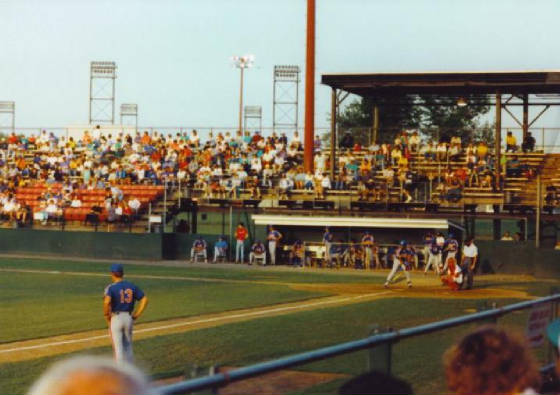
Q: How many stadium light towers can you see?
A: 6